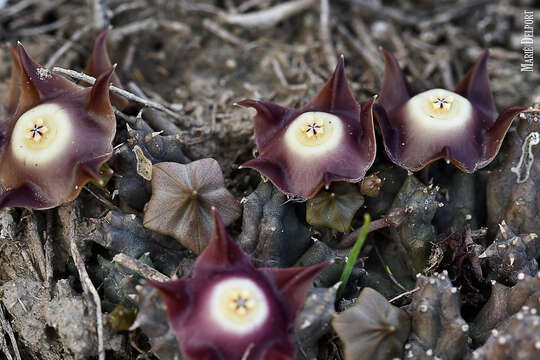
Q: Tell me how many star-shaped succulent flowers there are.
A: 4